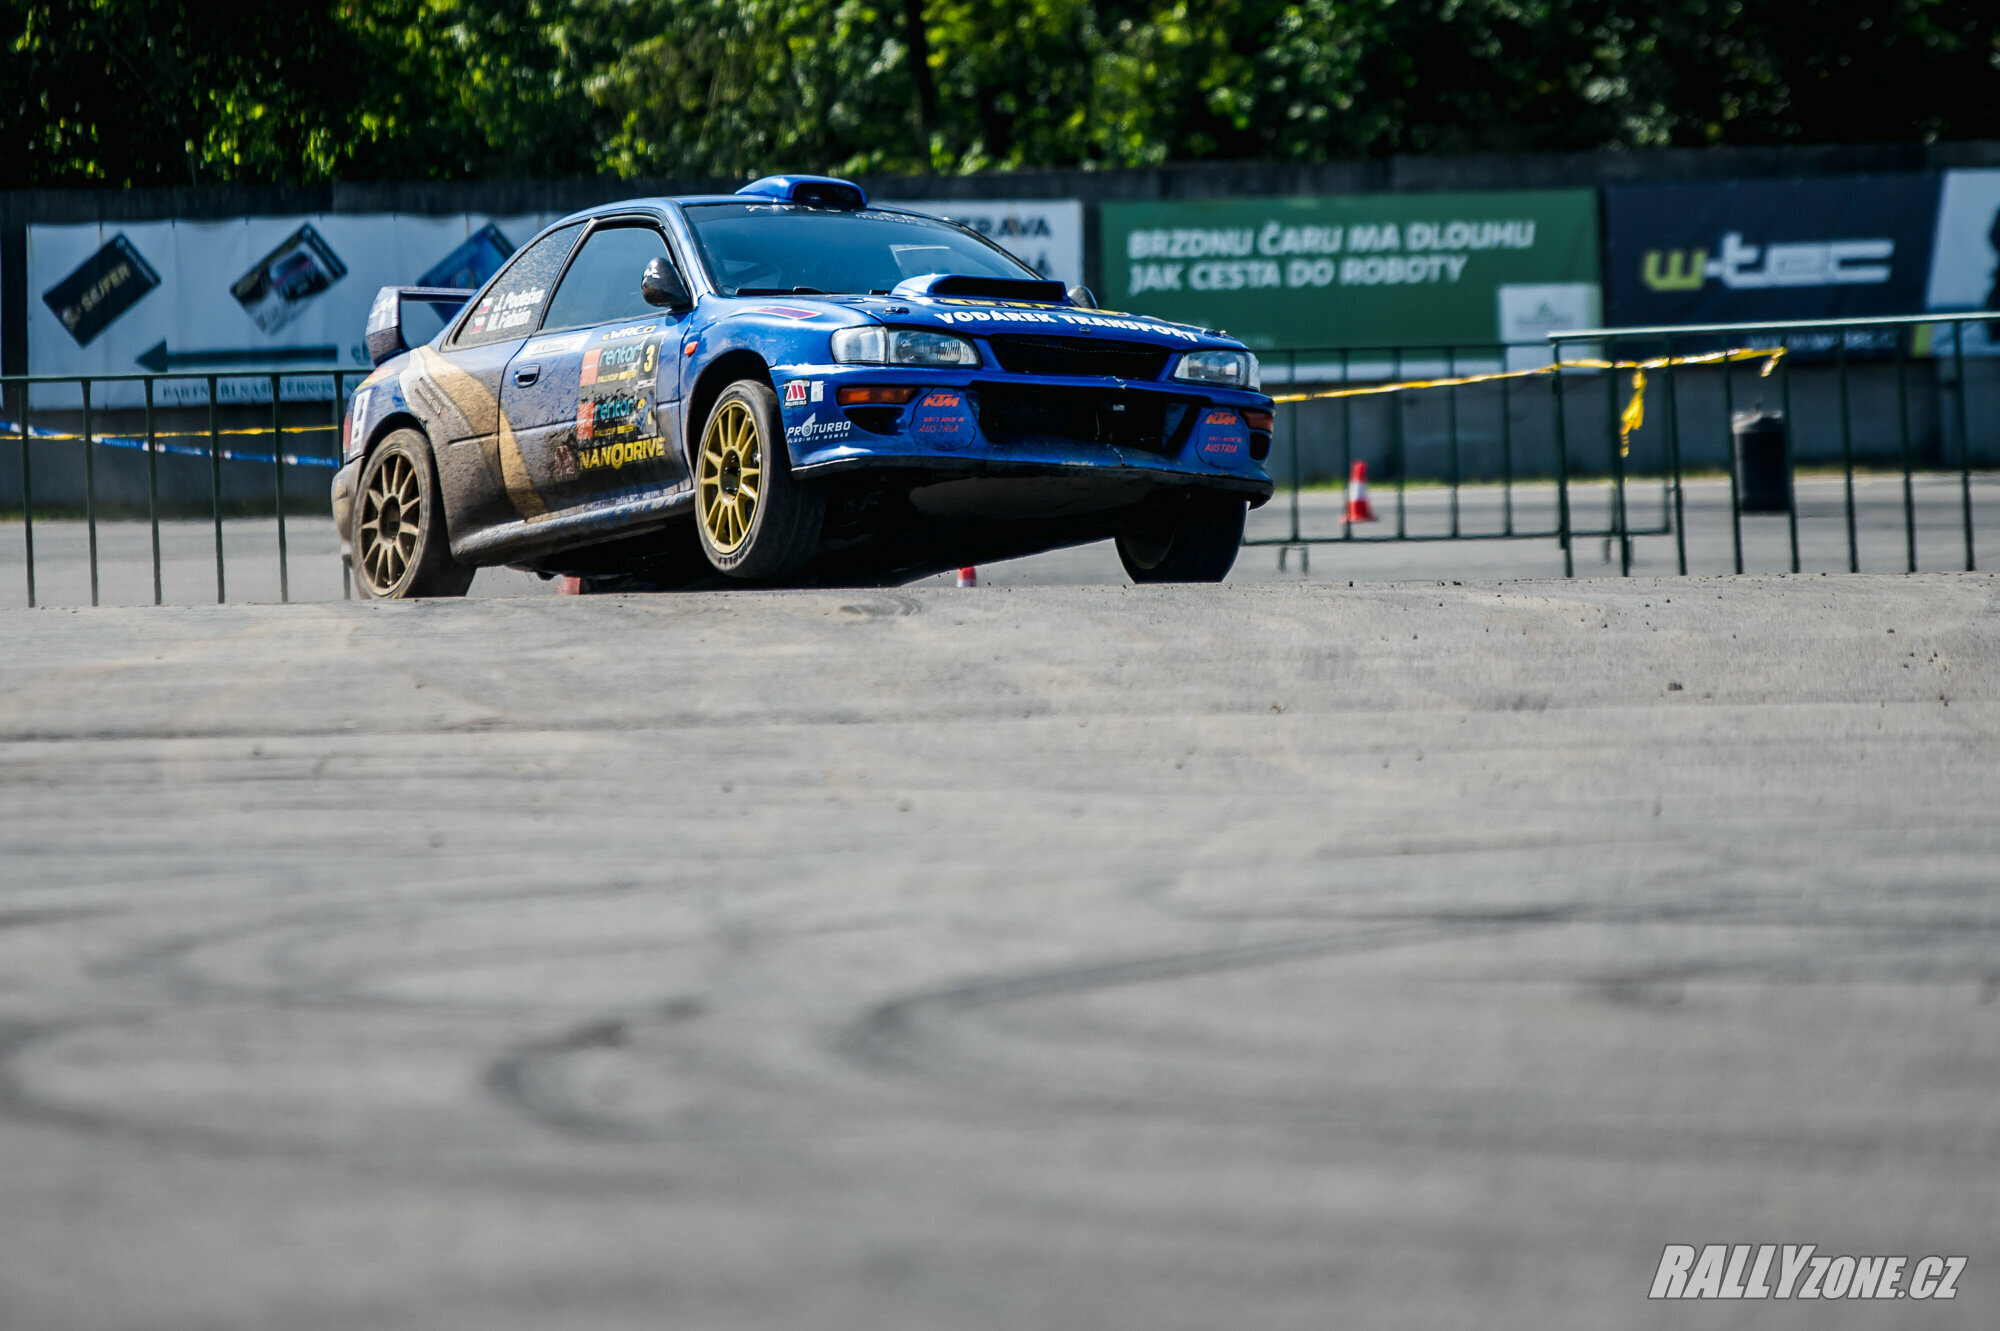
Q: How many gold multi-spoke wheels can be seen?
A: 2